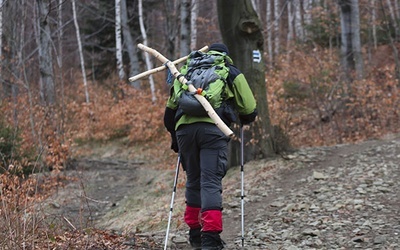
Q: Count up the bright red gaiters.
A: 2